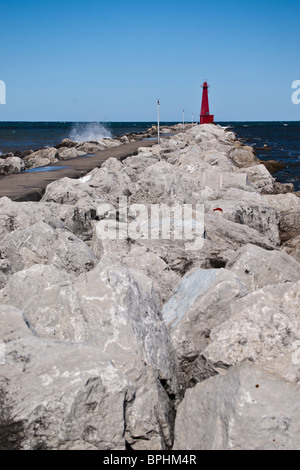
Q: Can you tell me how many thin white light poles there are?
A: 3